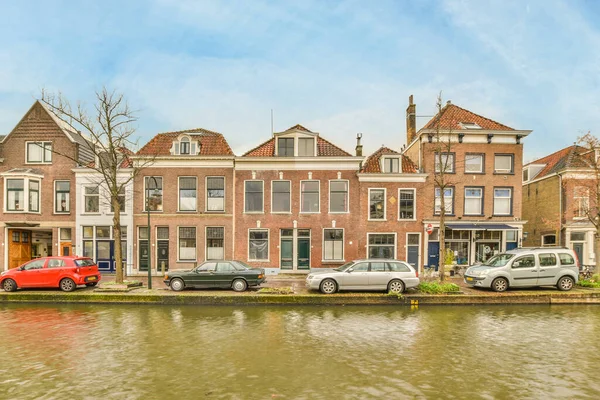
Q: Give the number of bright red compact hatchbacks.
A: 1